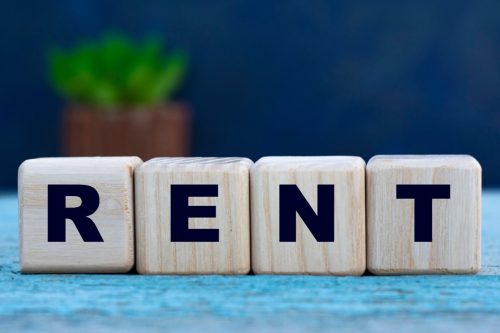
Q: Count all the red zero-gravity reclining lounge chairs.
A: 0